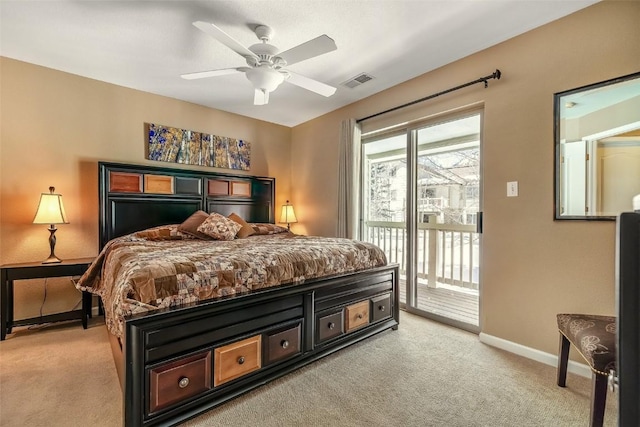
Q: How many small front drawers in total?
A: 6